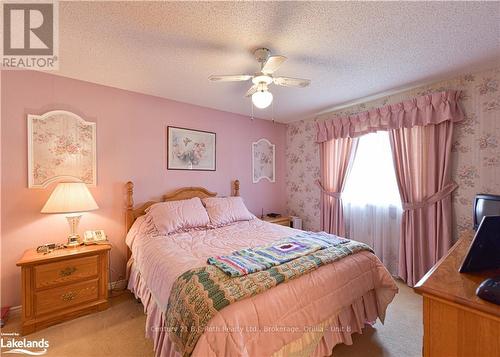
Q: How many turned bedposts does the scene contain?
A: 2